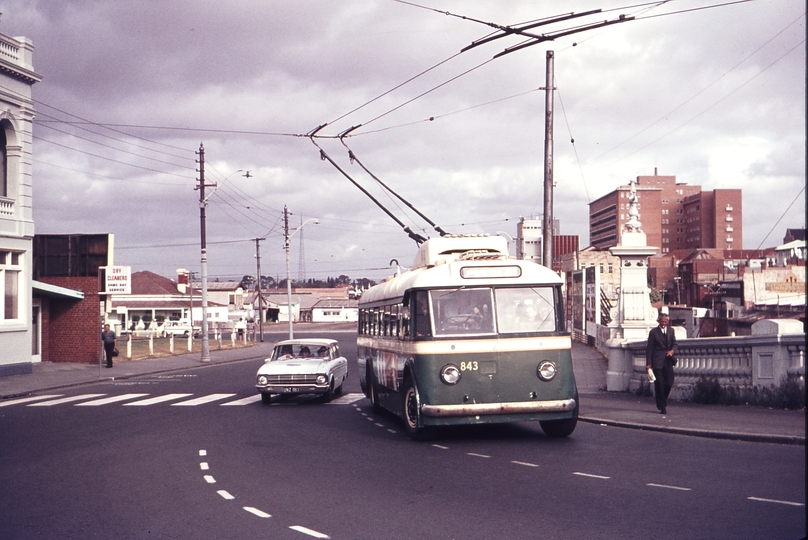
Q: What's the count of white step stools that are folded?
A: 0